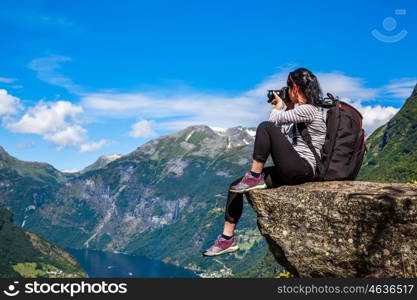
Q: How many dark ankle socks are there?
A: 2